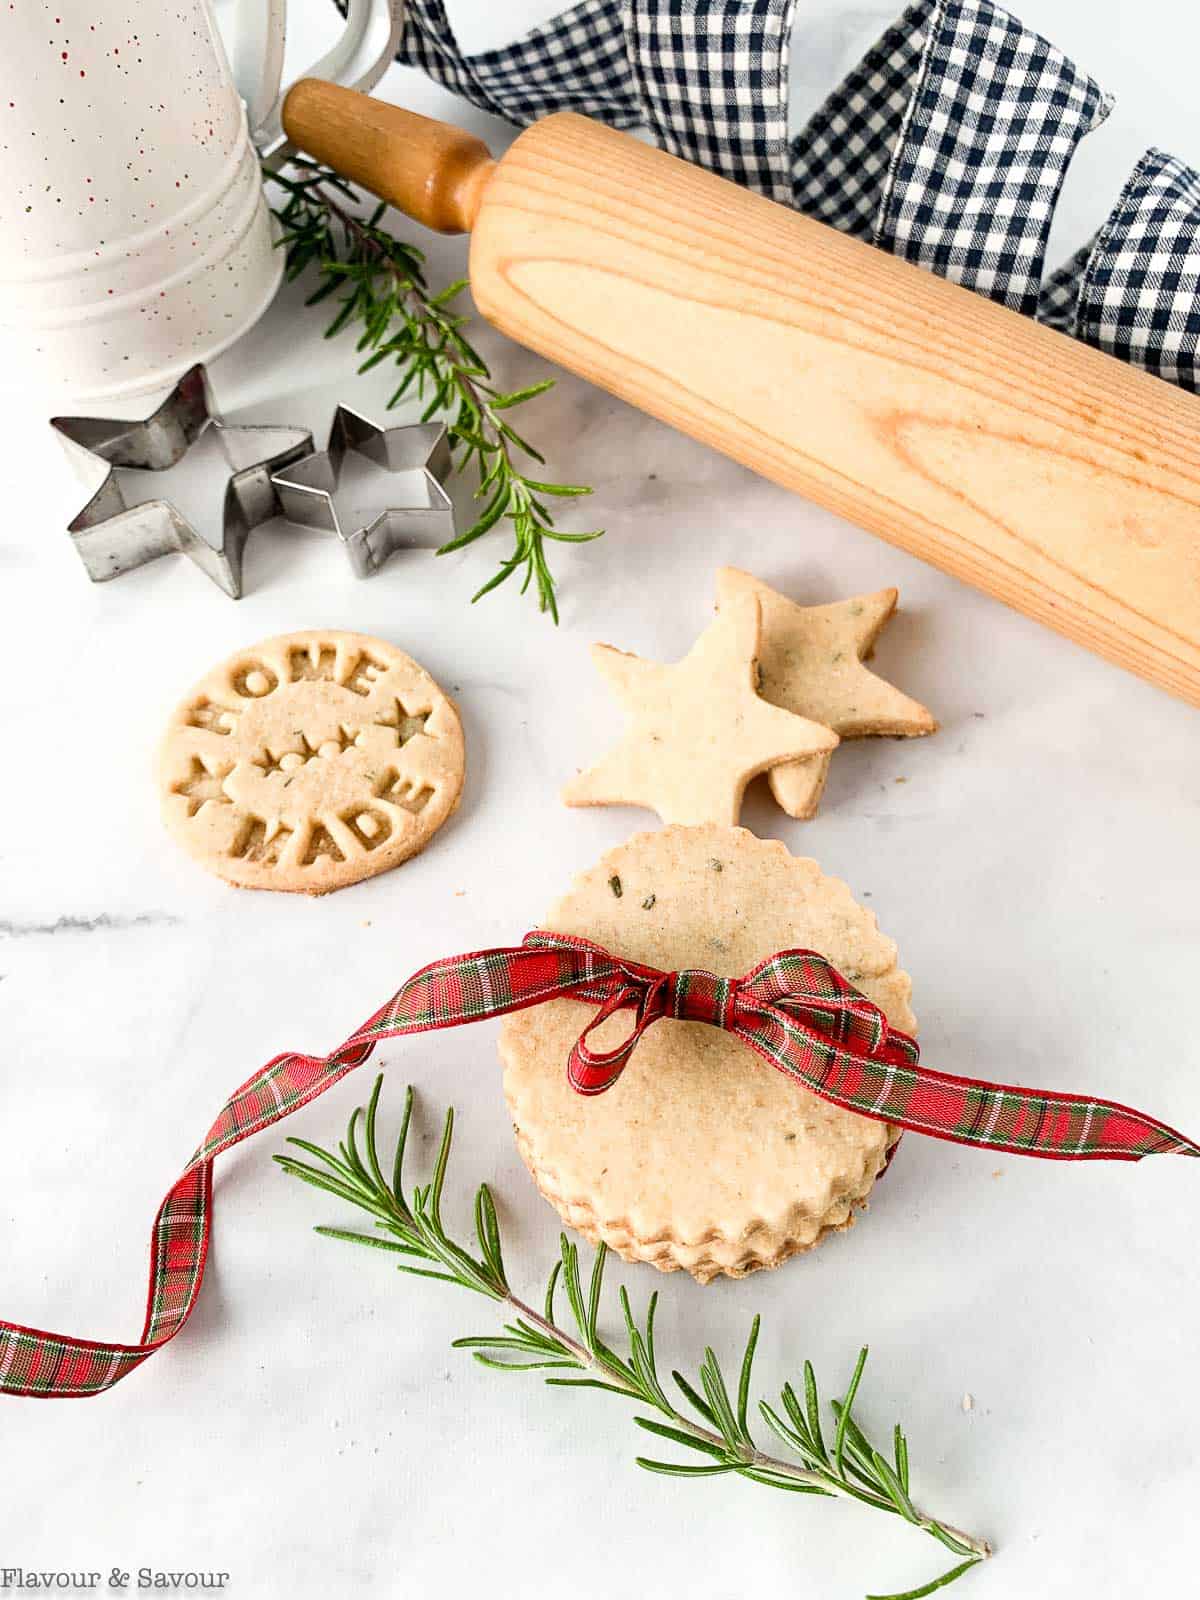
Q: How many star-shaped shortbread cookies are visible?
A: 2